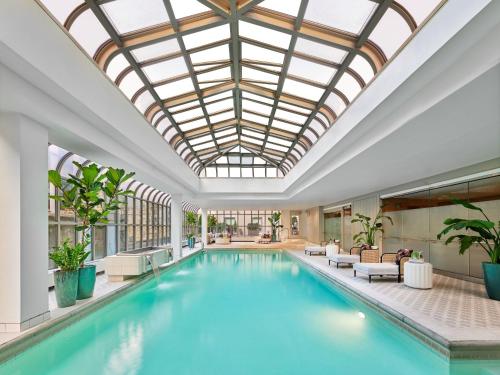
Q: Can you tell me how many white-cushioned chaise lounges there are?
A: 3